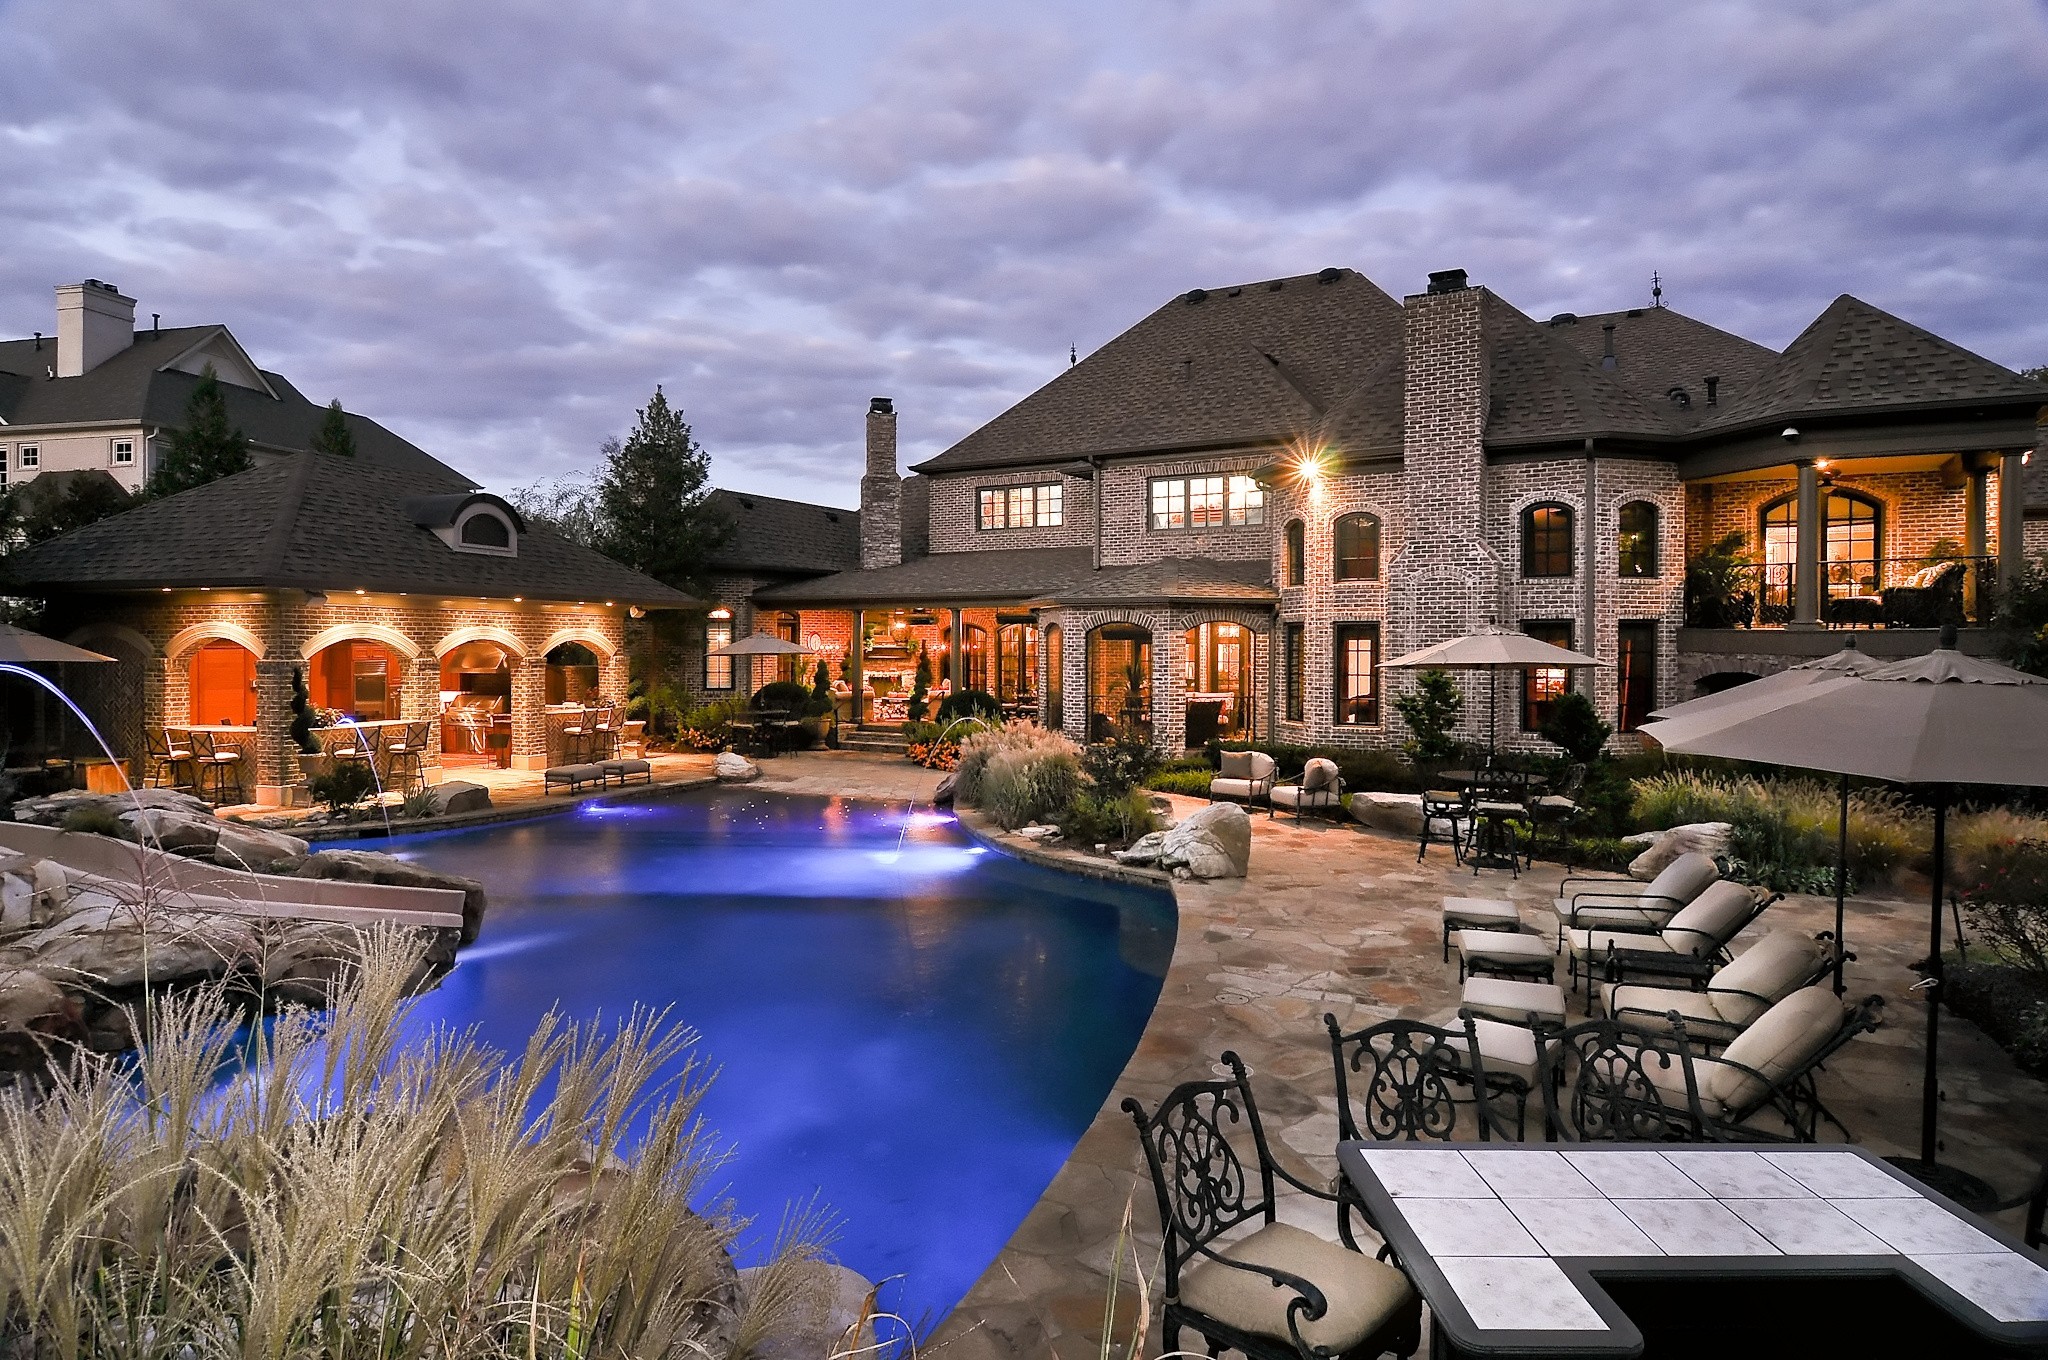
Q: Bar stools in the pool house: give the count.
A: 6